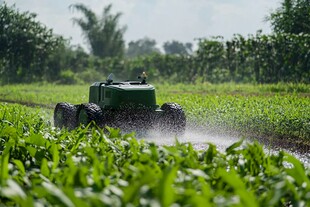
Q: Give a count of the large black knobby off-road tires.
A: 3